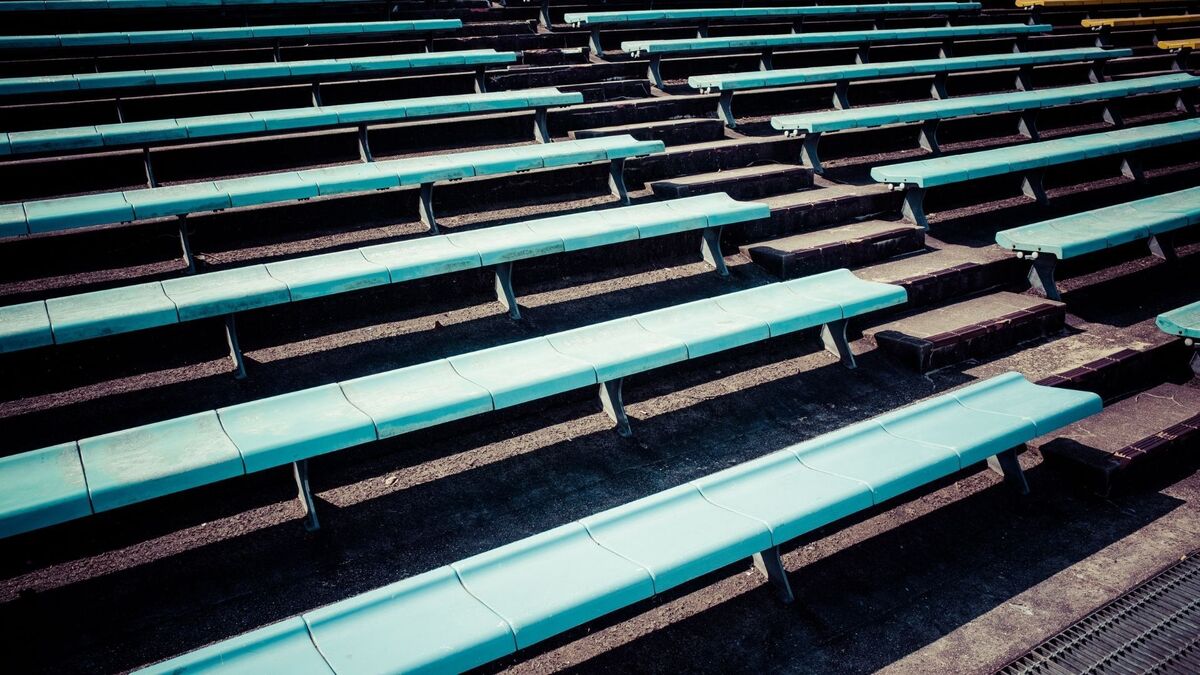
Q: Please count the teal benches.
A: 15